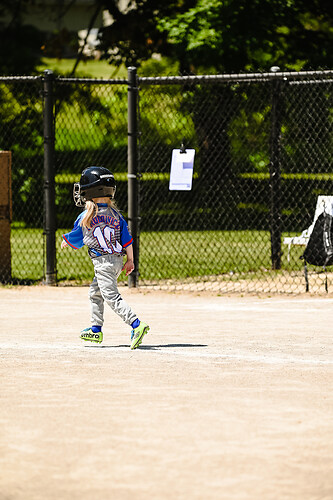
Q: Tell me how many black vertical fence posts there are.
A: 3